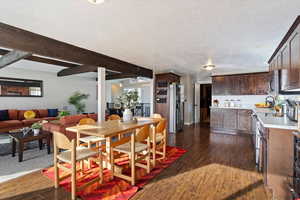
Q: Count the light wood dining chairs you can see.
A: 6